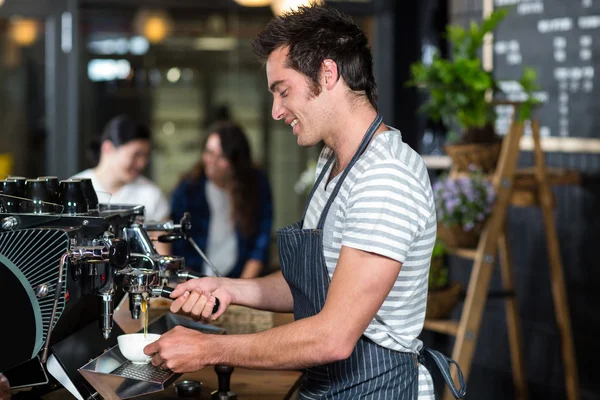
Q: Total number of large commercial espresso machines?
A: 1